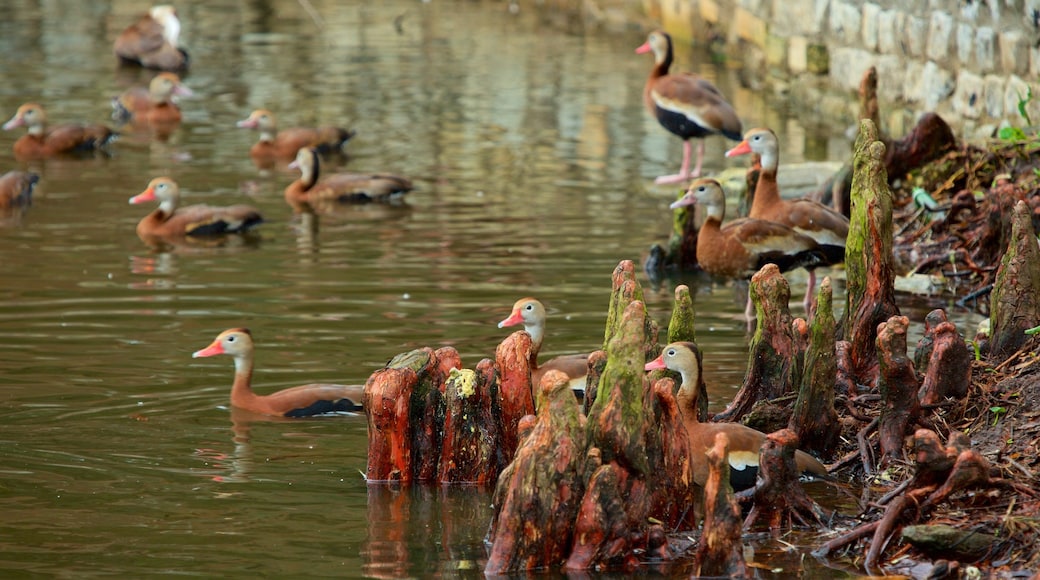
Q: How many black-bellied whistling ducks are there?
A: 13